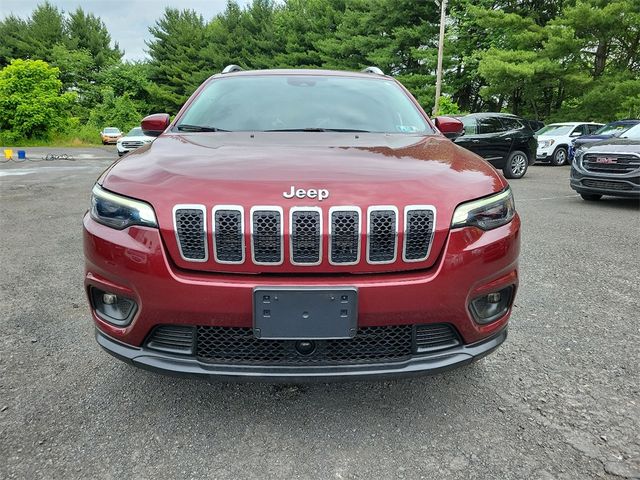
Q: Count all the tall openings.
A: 7